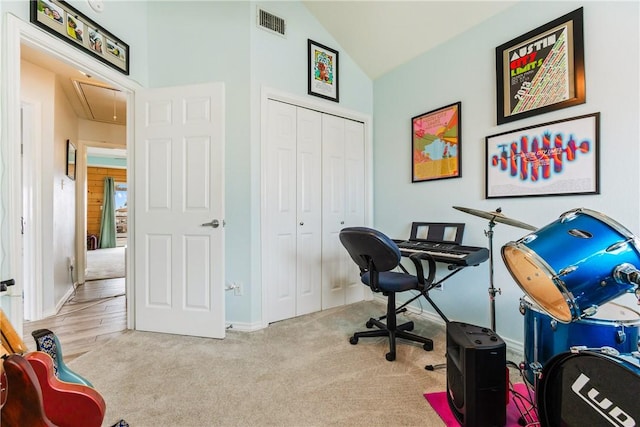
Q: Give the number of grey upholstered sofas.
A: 0